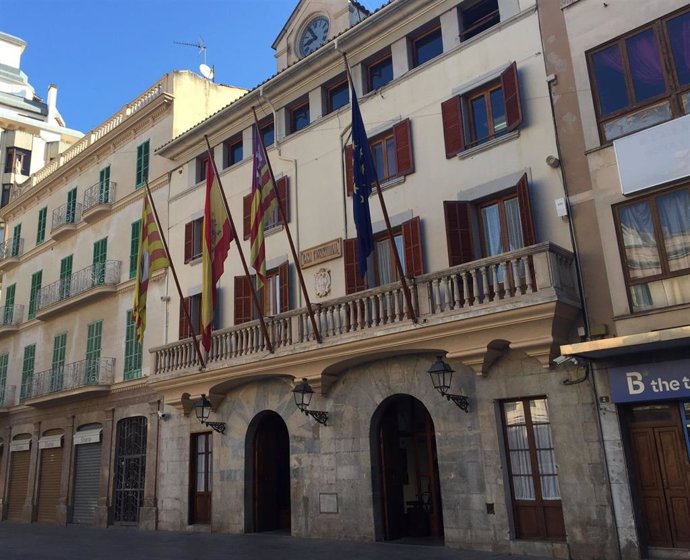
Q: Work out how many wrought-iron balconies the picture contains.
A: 7